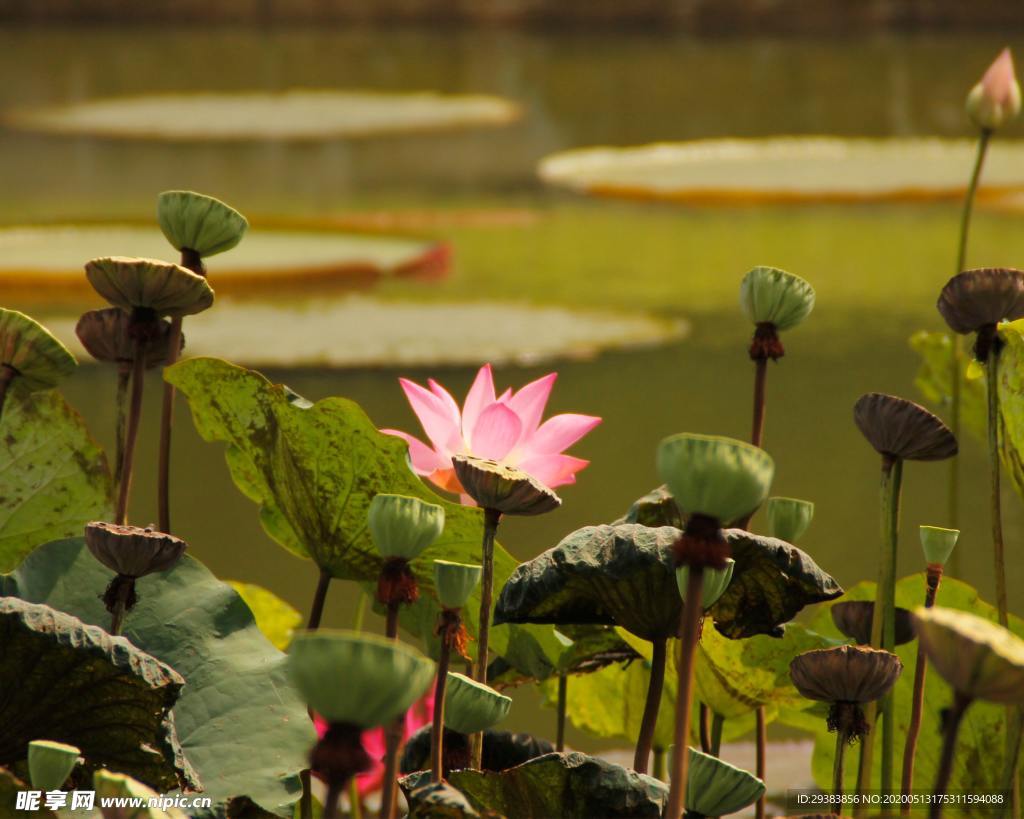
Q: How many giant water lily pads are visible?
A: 4